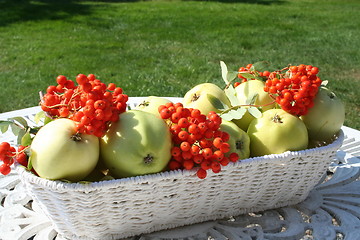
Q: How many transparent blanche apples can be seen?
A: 8